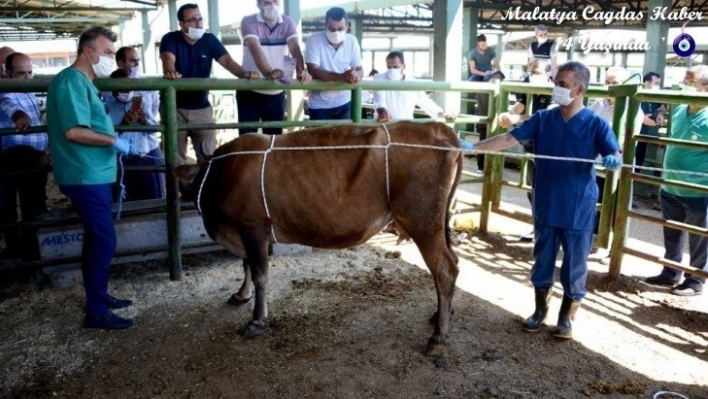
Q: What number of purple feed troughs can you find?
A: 0